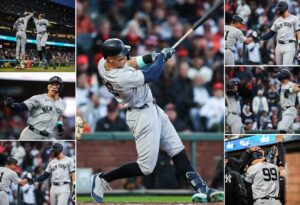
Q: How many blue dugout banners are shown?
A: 1